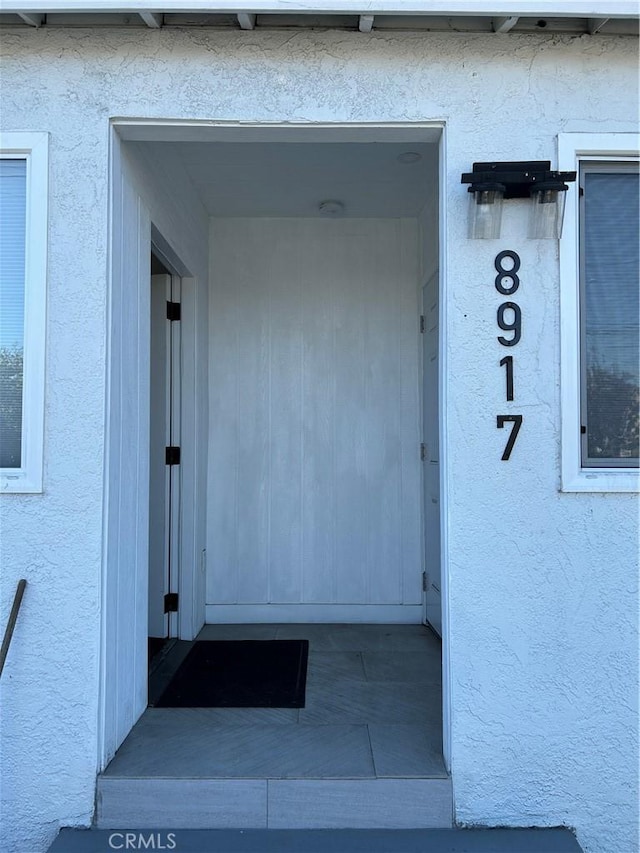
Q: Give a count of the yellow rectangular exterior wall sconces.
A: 0